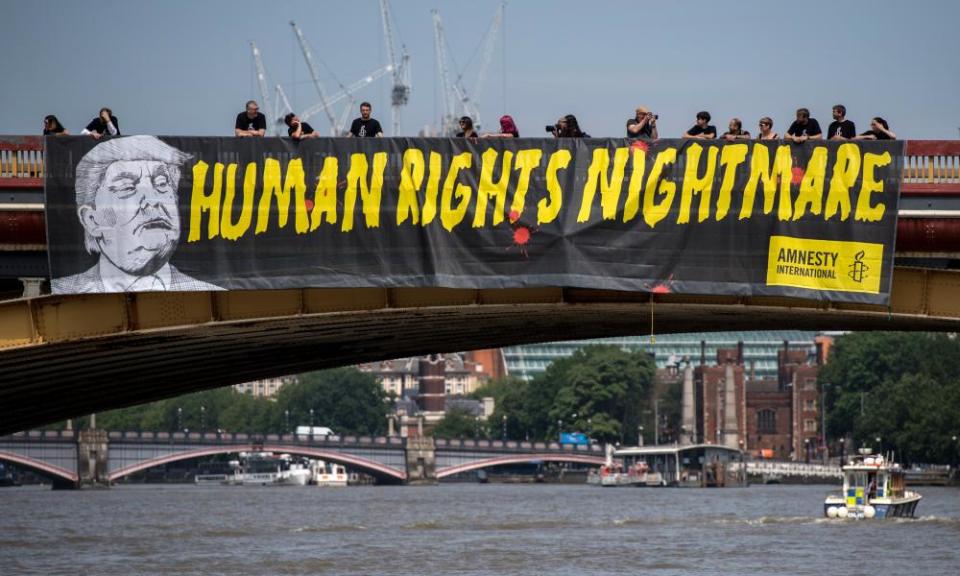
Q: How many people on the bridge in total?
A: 15